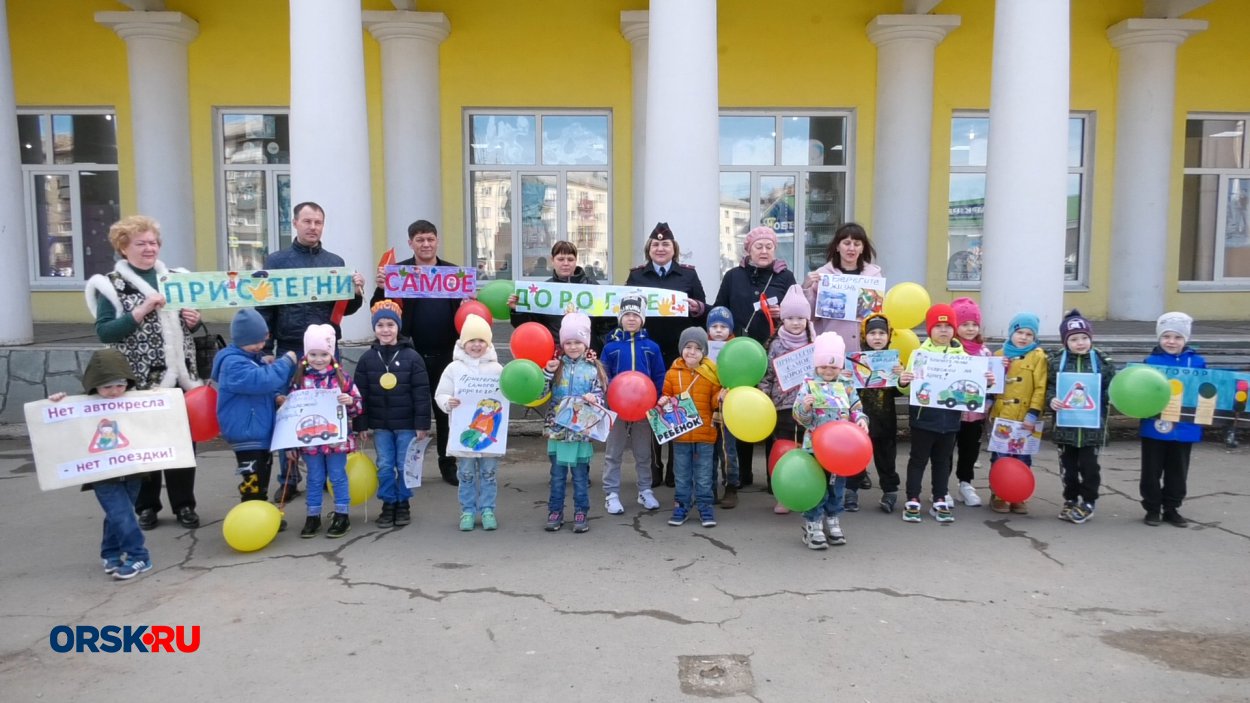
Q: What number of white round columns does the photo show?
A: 9